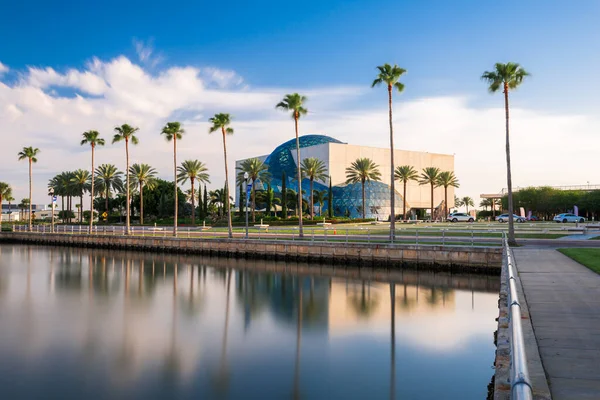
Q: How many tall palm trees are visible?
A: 8